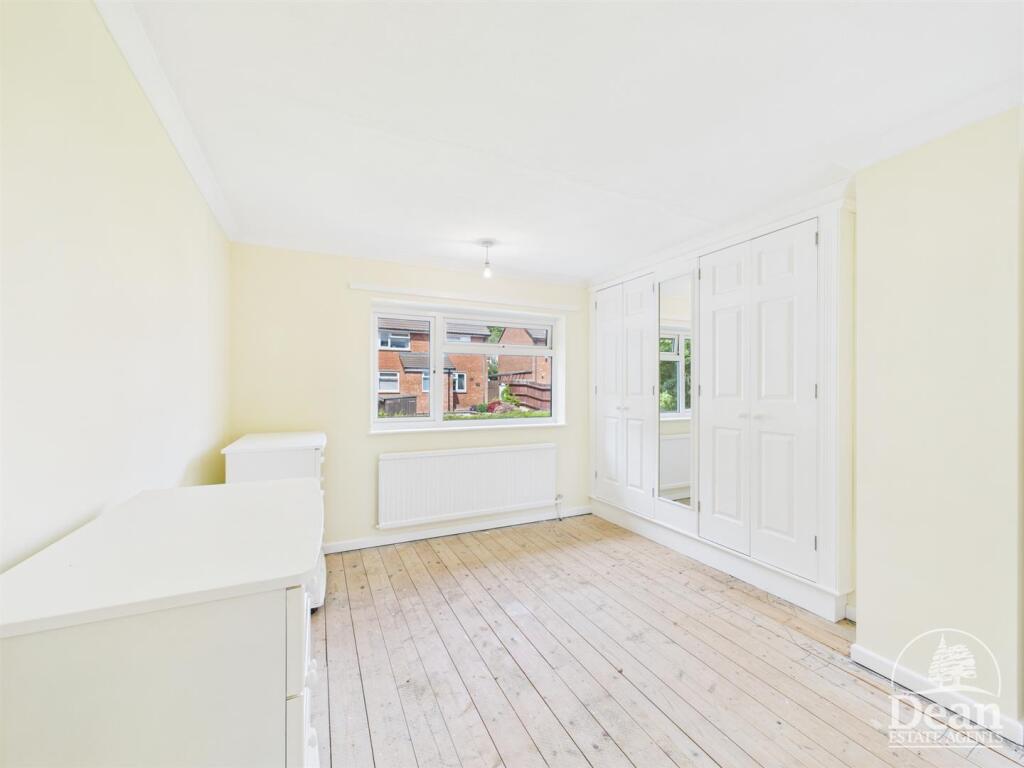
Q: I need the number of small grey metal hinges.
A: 12